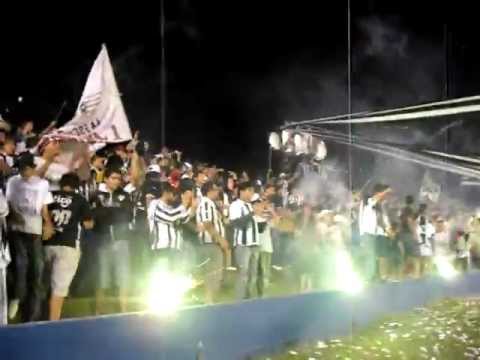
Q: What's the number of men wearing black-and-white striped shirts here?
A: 3